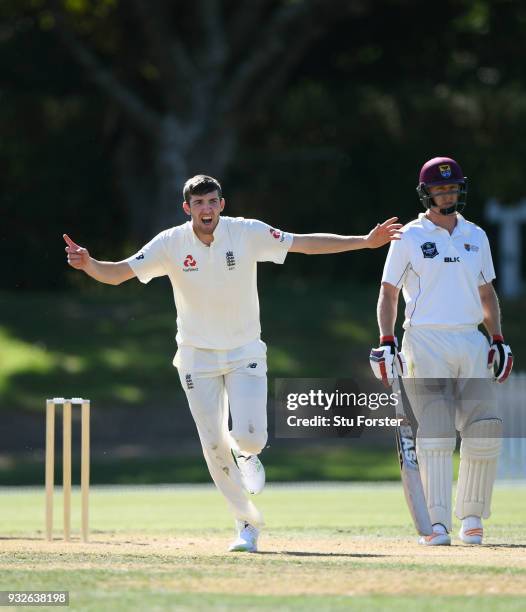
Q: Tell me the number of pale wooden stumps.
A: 3